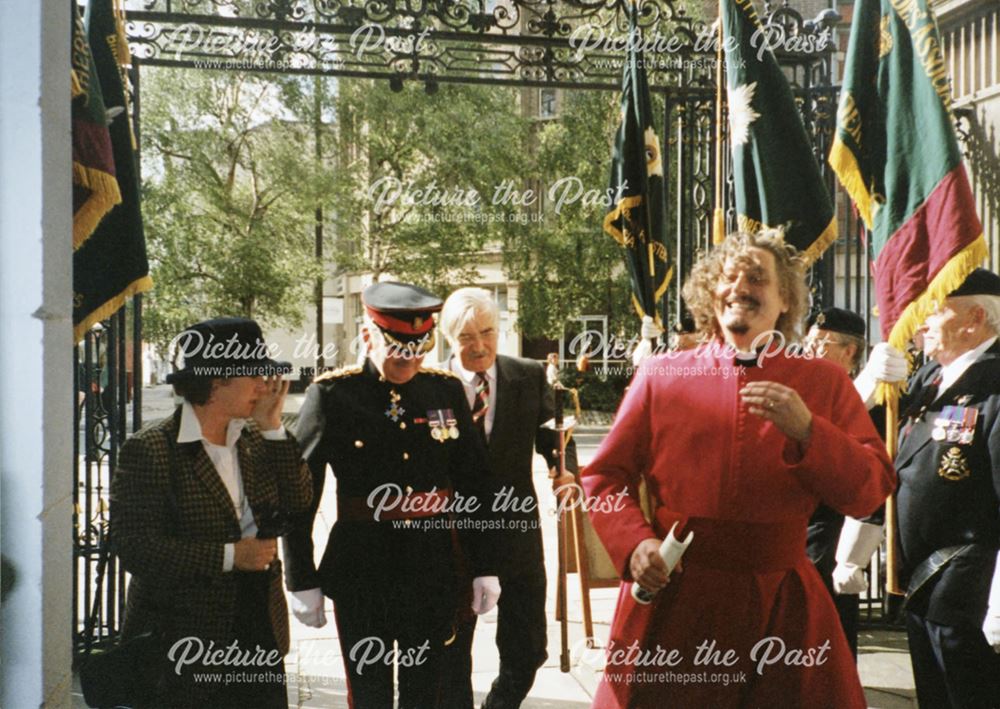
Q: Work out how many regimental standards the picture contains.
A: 5